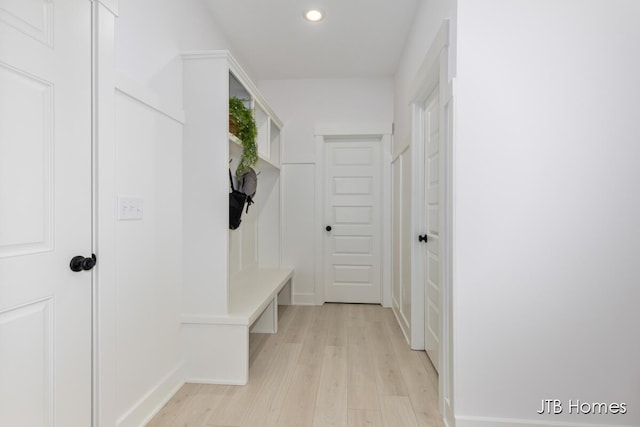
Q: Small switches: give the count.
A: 3